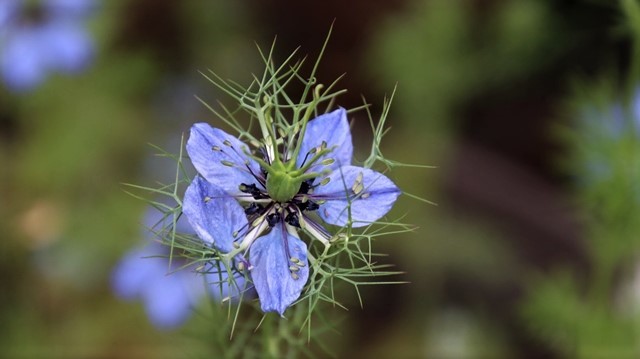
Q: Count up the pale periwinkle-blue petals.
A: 5